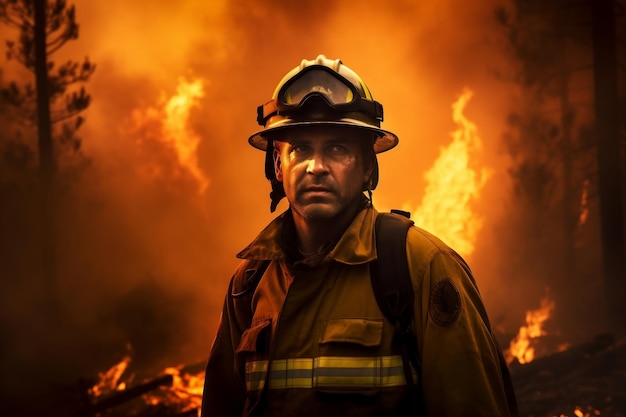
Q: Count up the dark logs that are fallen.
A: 1